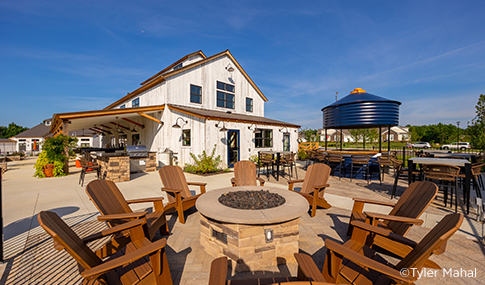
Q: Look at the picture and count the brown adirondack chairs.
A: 8